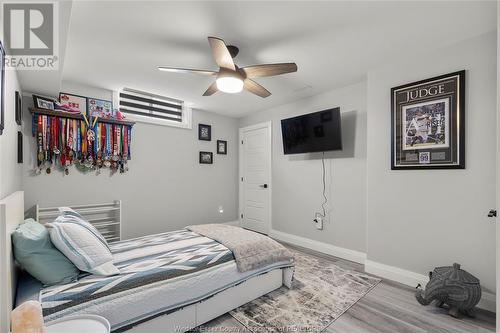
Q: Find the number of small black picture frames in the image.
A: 3